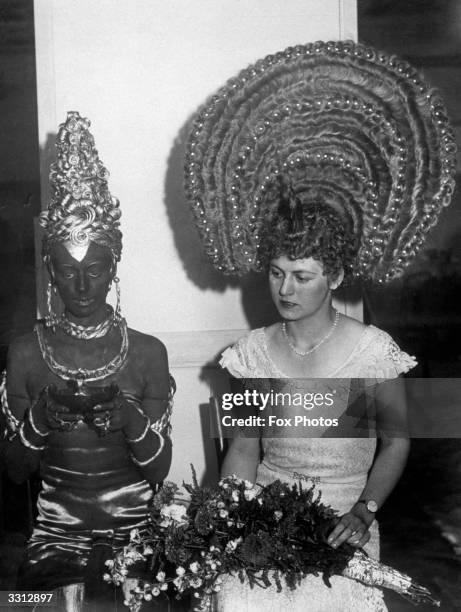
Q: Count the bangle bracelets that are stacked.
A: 4